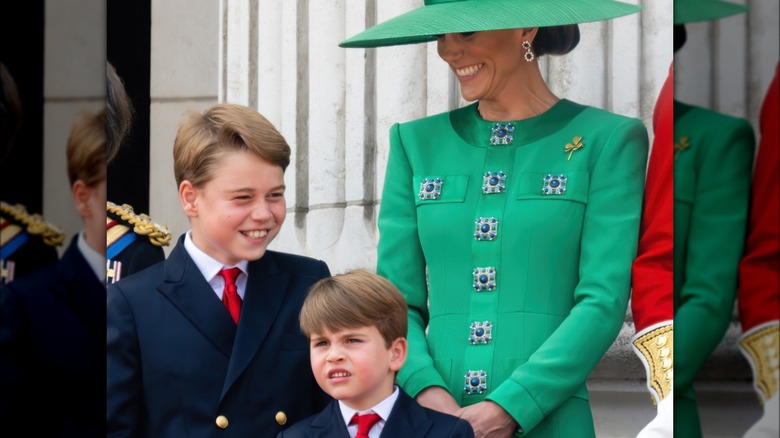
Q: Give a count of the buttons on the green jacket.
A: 8